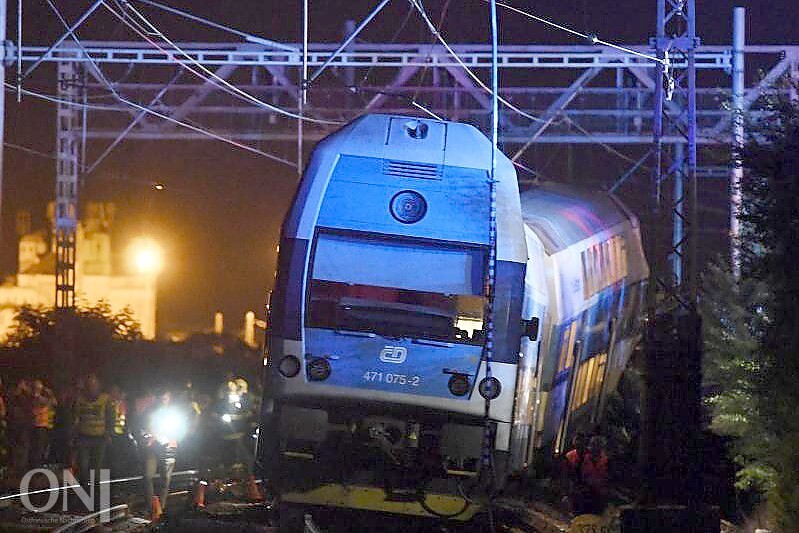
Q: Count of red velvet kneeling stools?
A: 0